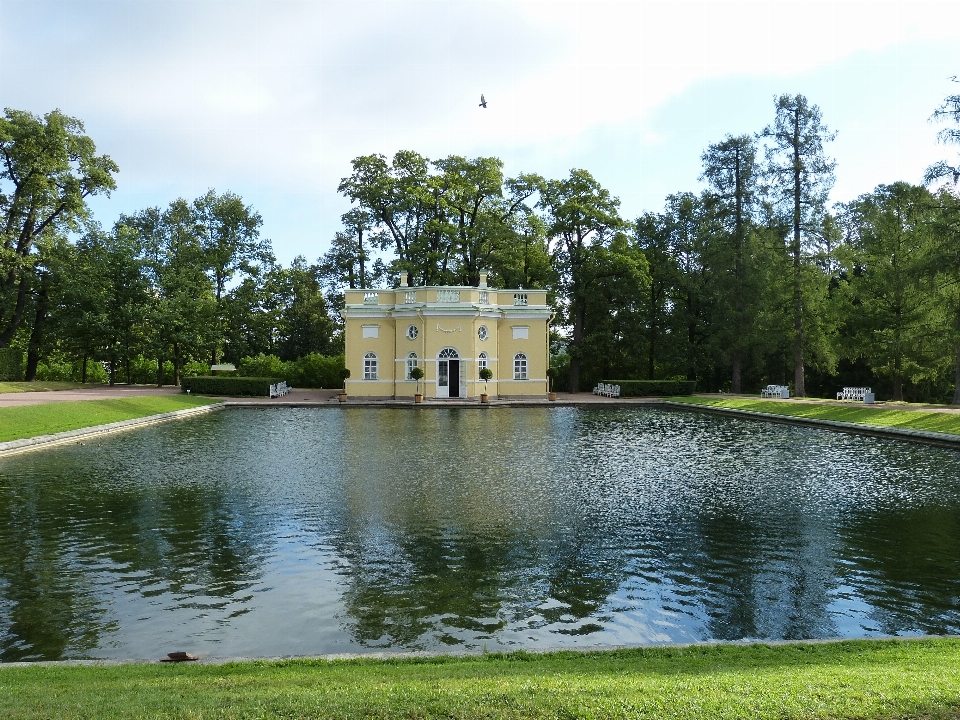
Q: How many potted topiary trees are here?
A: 4